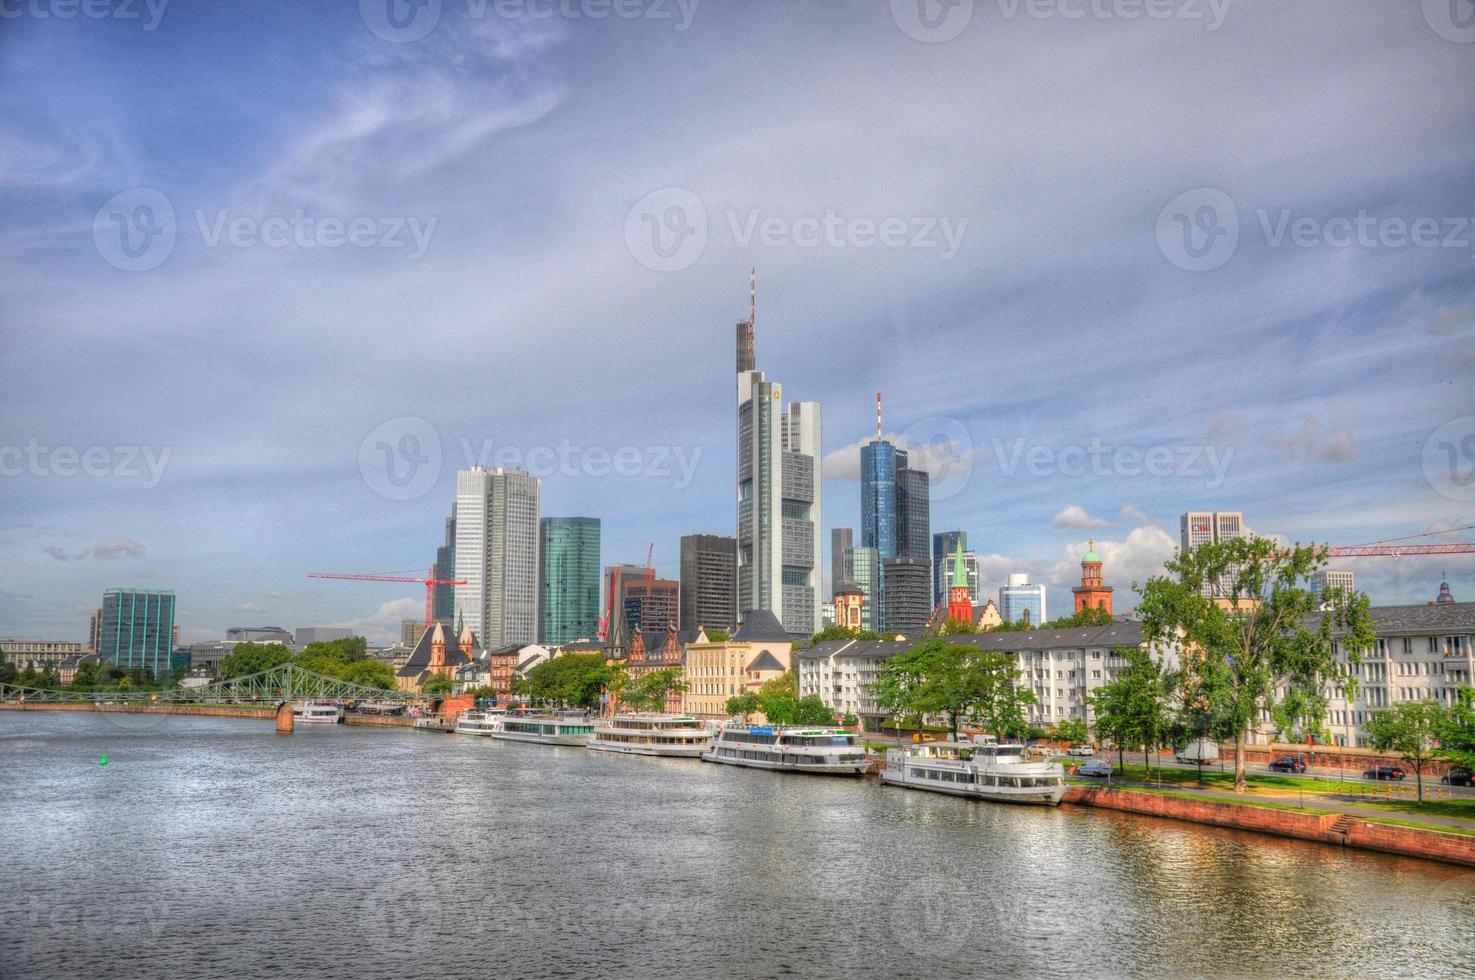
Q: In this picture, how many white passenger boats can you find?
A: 6